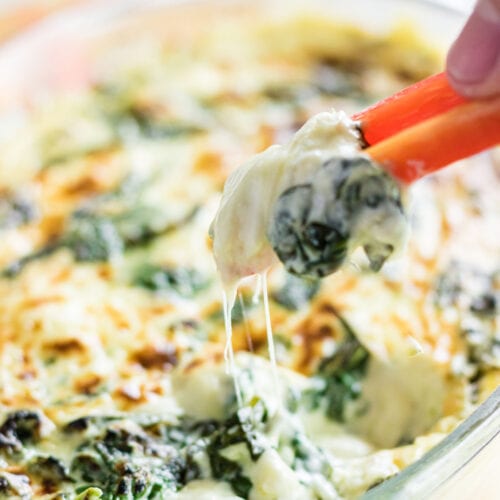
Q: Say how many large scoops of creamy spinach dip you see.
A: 1